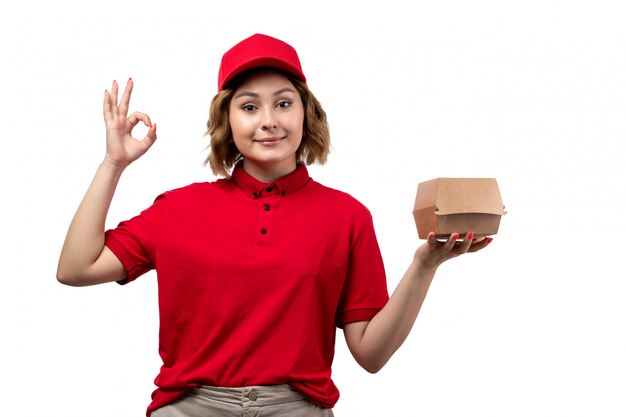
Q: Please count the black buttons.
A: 5